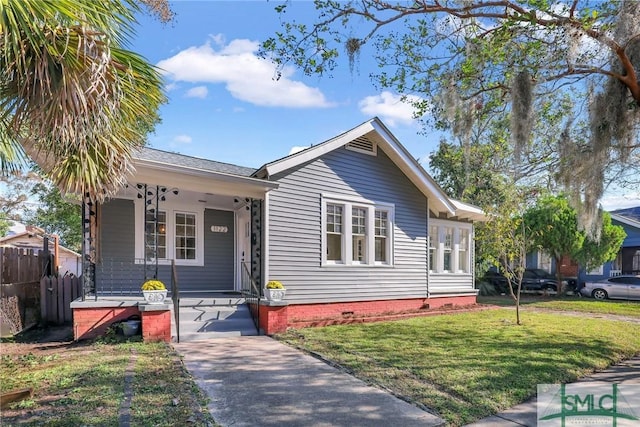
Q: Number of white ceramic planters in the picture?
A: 2